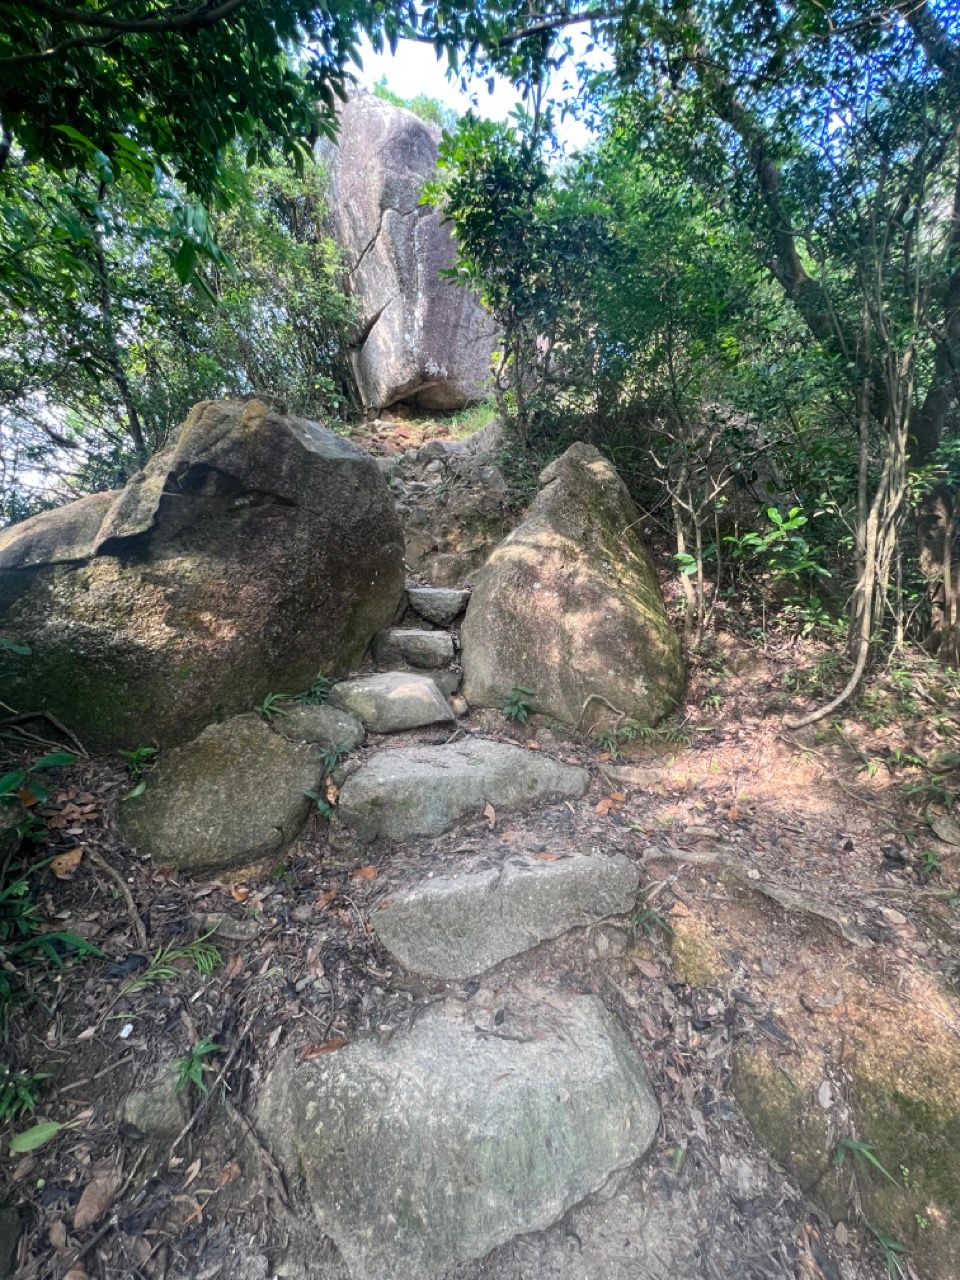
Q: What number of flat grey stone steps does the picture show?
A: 6